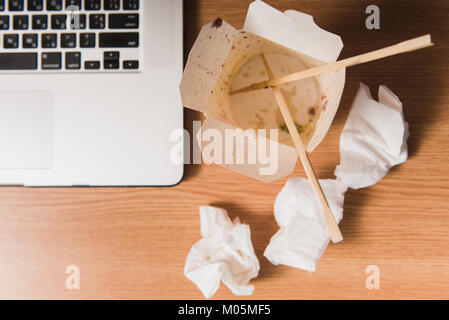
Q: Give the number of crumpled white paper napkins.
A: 3